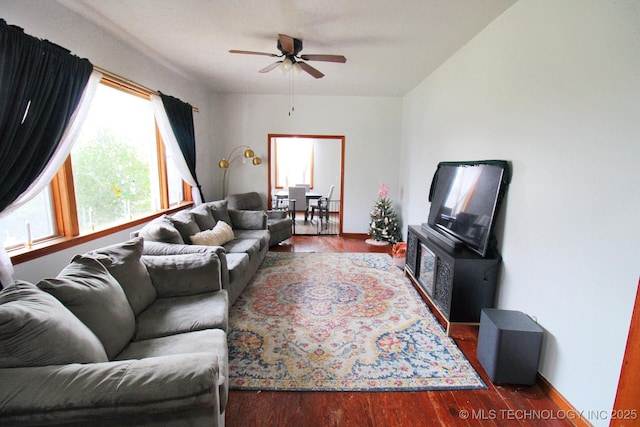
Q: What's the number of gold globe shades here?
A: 3